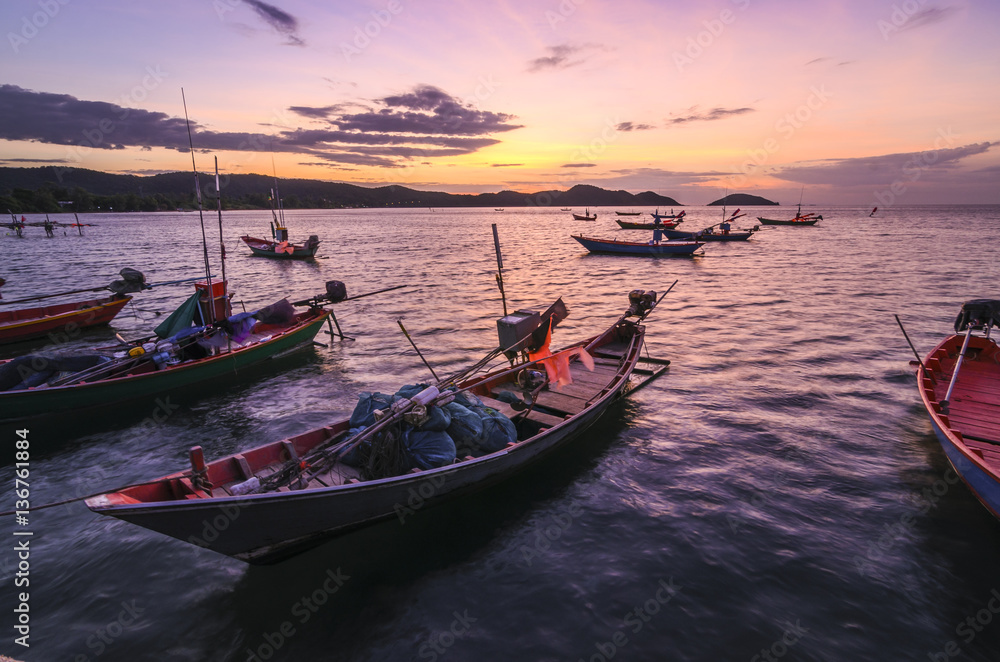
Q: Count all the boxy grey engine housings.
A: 1